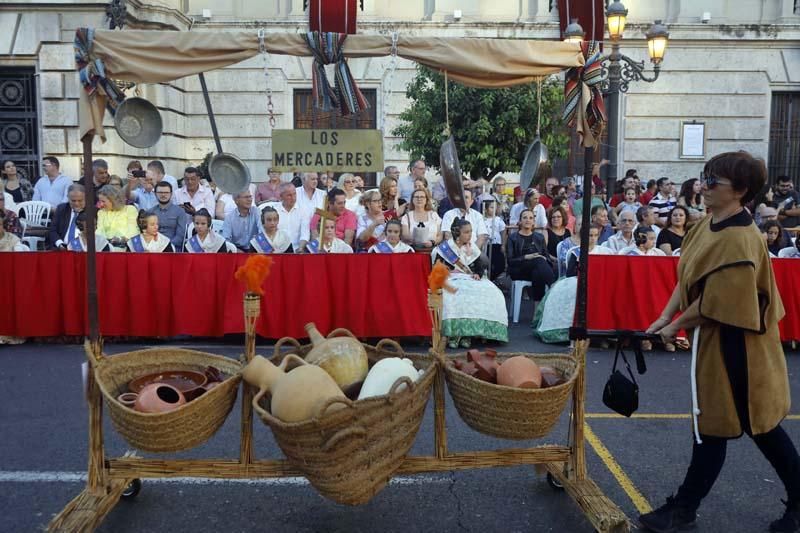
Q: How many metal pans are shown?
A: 4